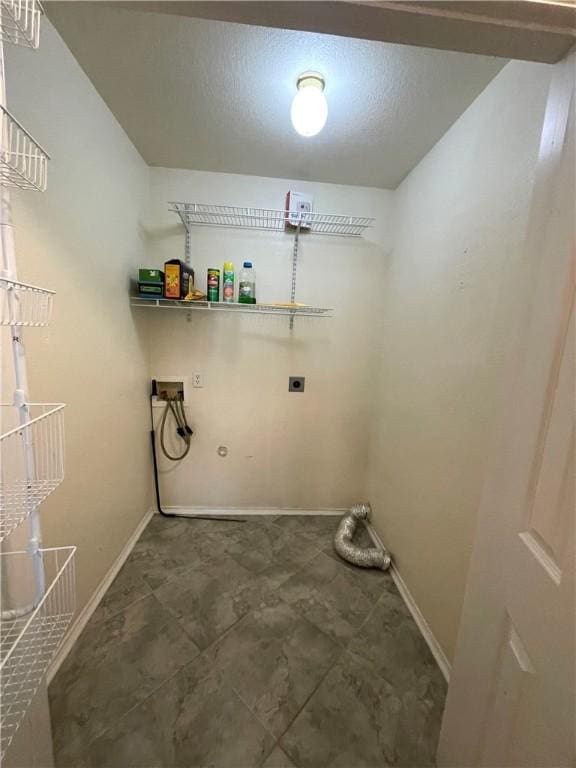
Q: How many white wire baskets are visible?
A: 5